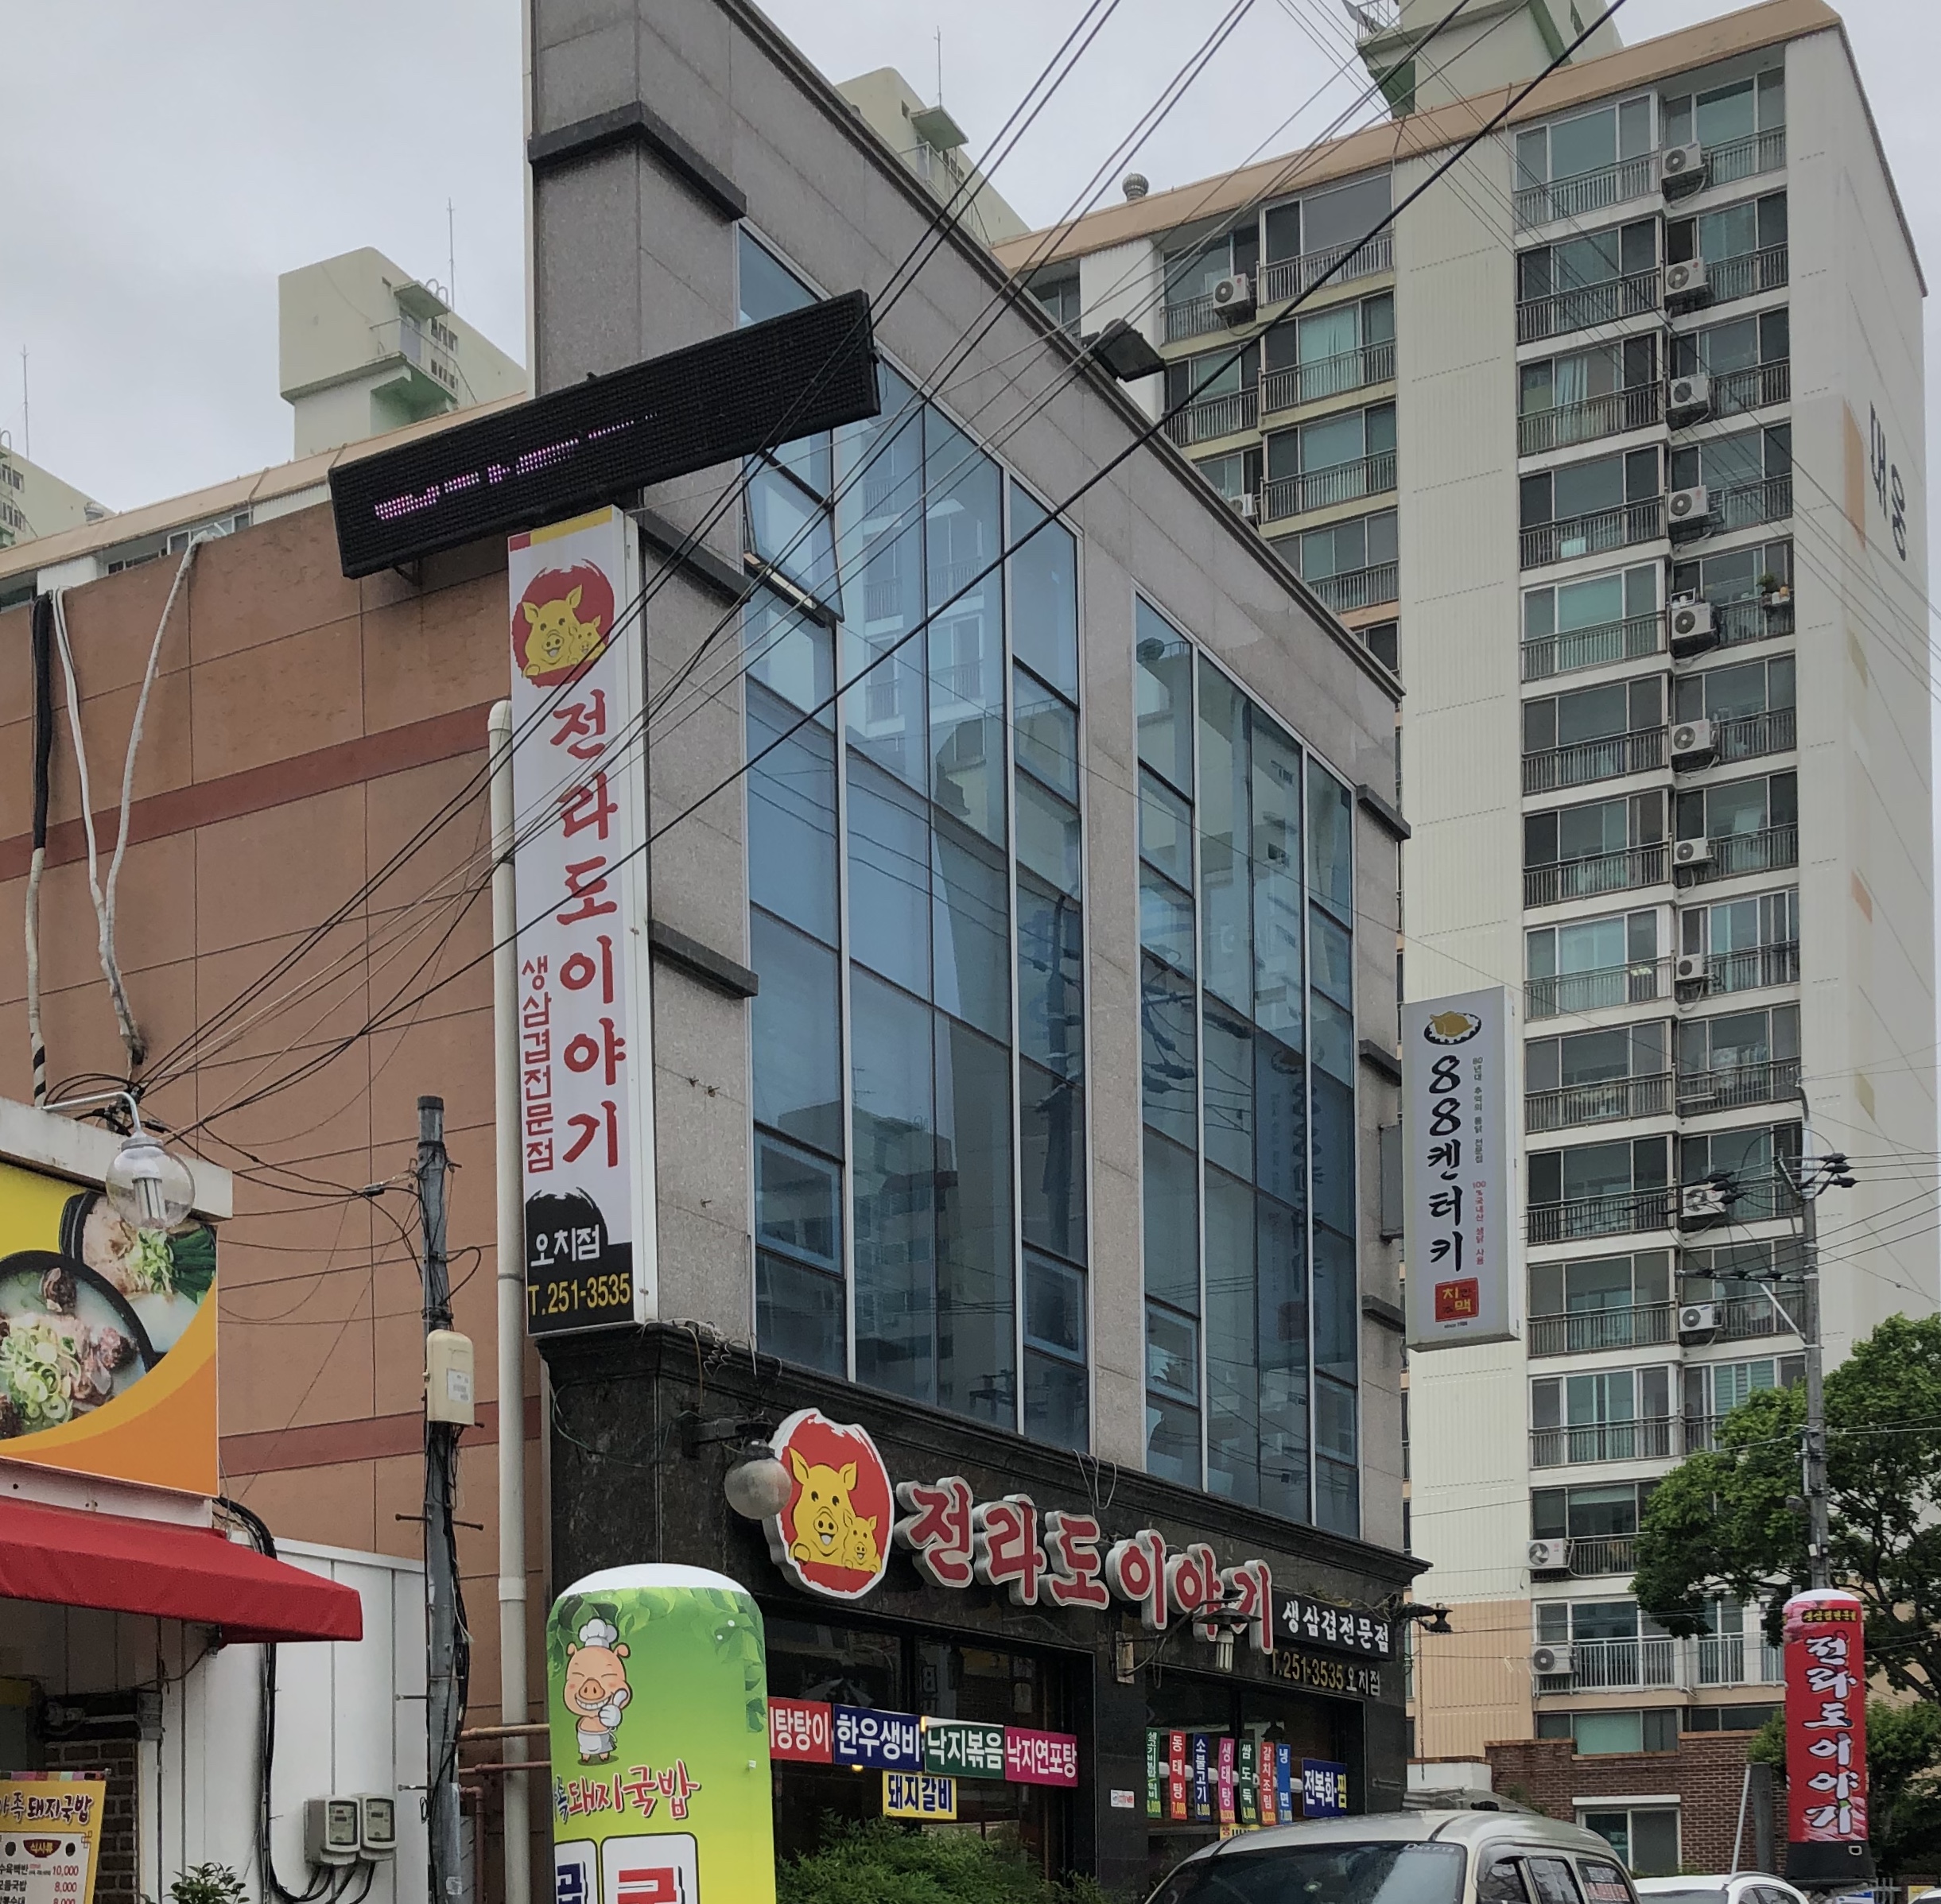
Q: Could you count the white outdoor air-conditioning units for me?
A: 14